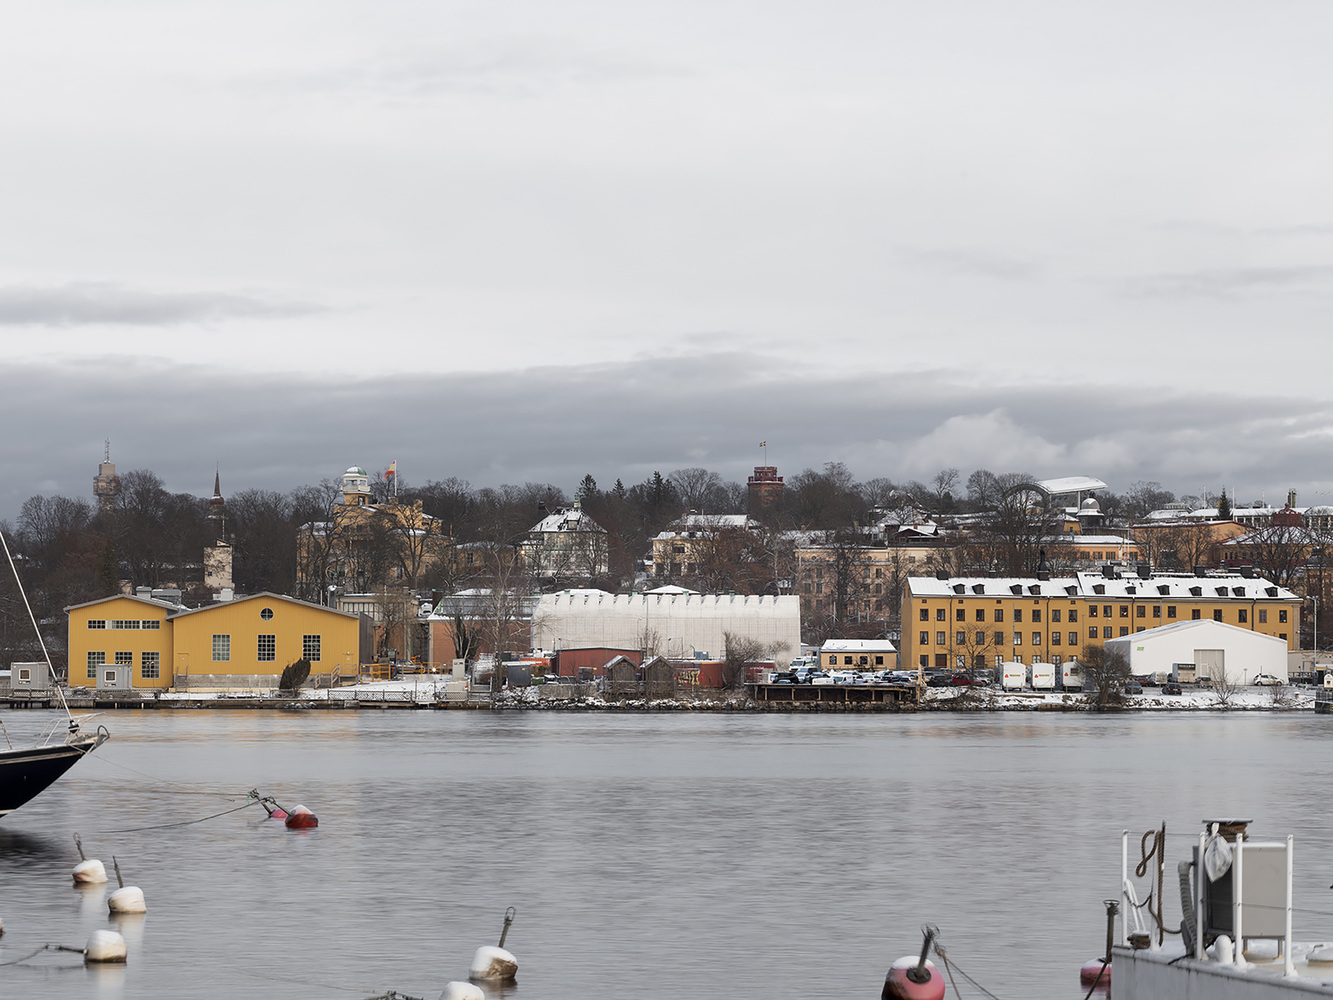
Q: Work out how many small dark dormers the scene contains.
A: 12